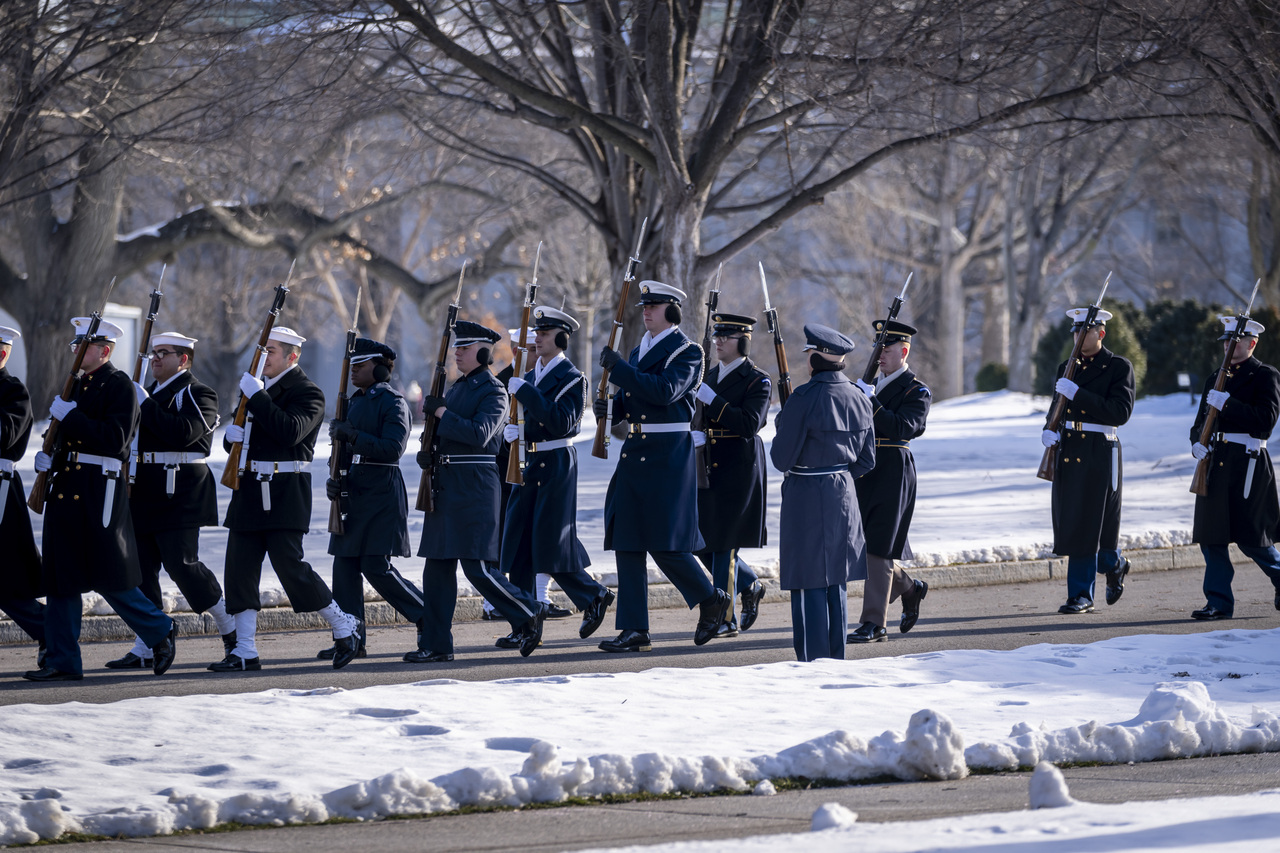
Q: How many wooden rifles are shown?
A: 12